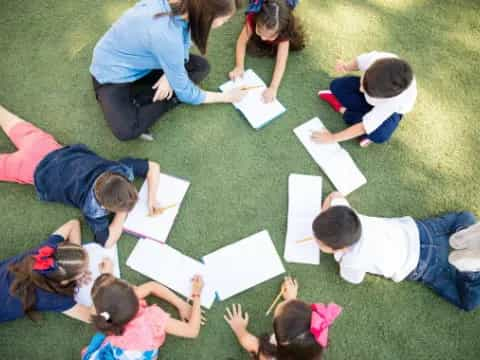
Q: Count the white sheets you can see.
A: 7